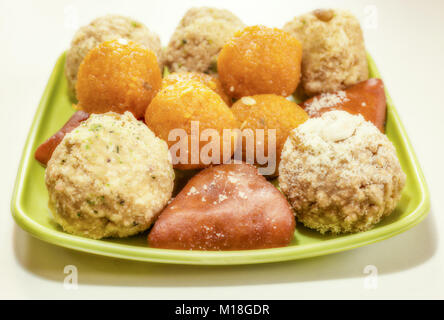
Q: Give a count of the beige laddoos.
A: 5